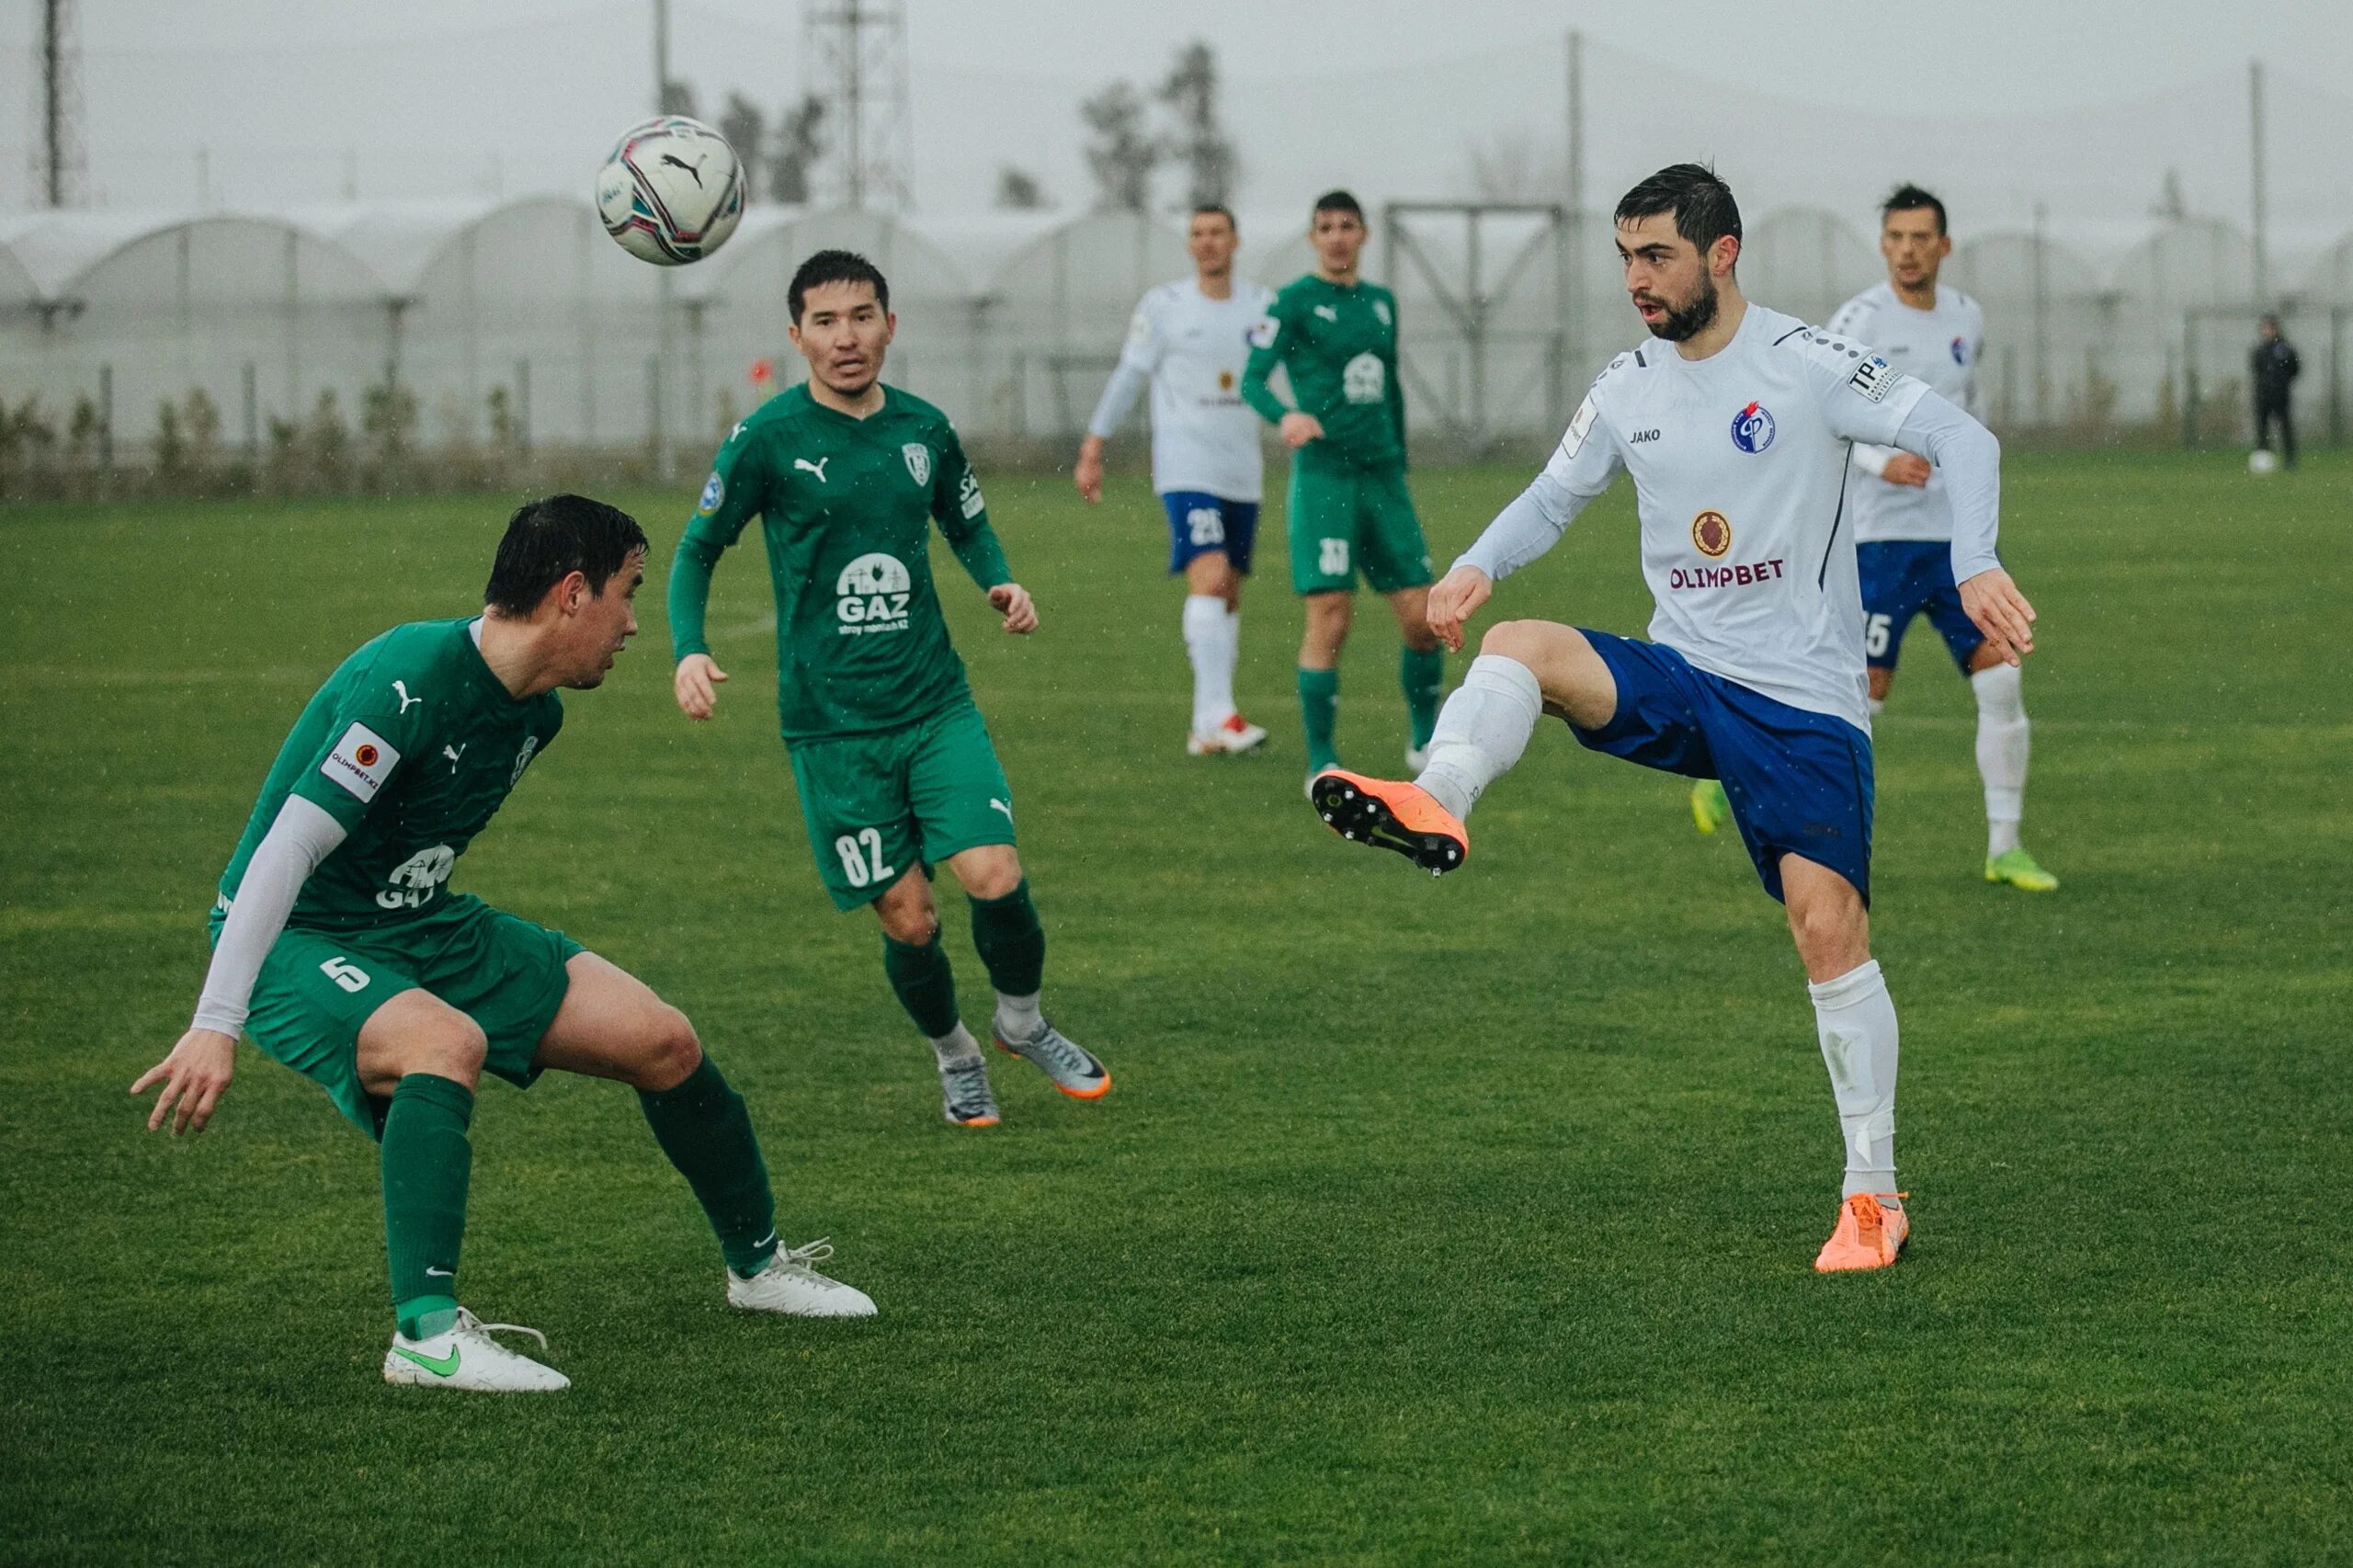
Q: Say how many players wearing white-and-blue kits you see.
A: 3